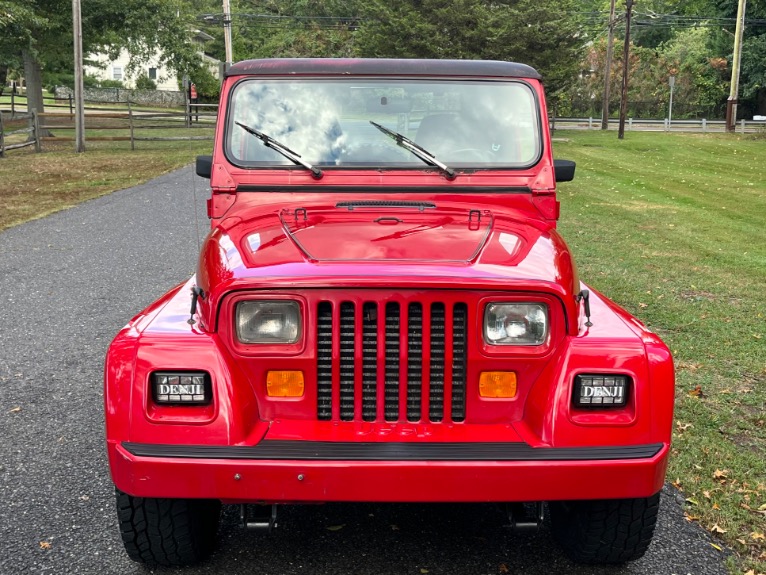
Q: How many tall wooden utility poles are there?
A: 5